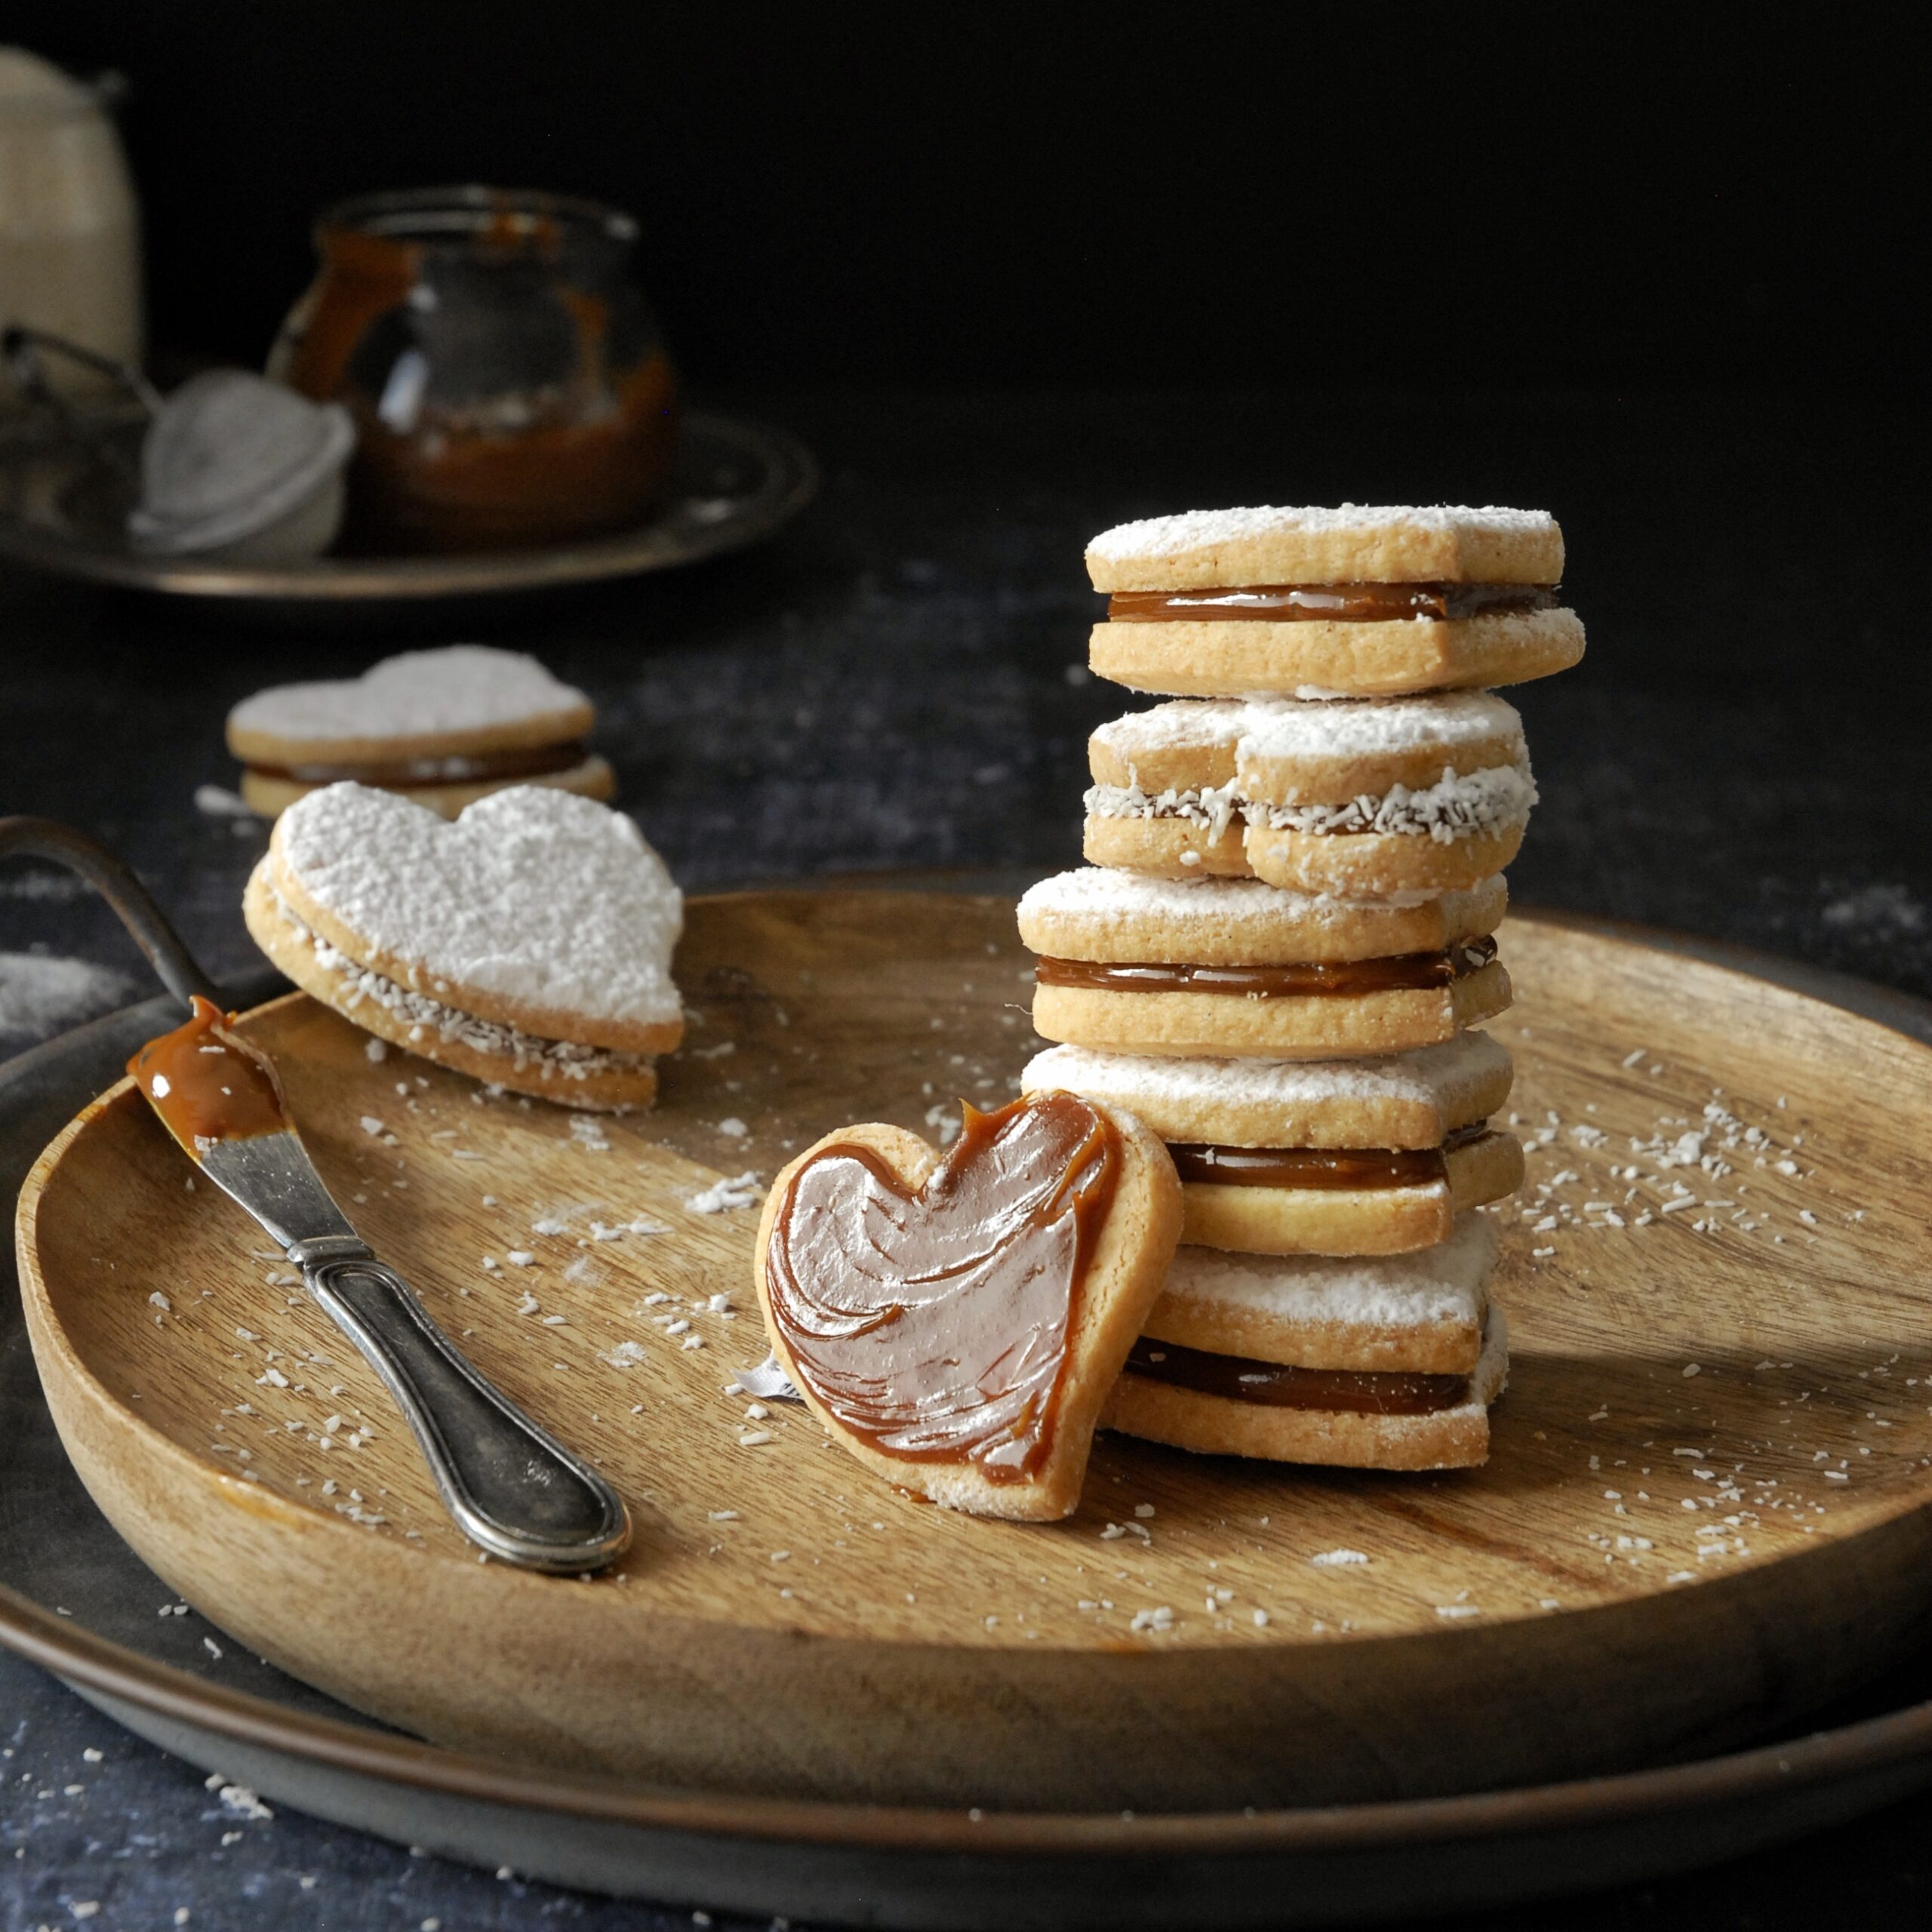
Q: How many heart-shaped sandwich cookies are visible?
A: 7